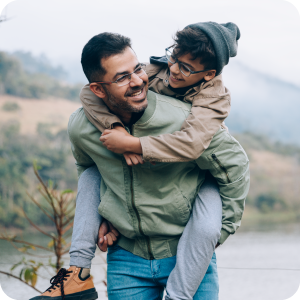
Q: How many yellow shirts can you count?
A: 0